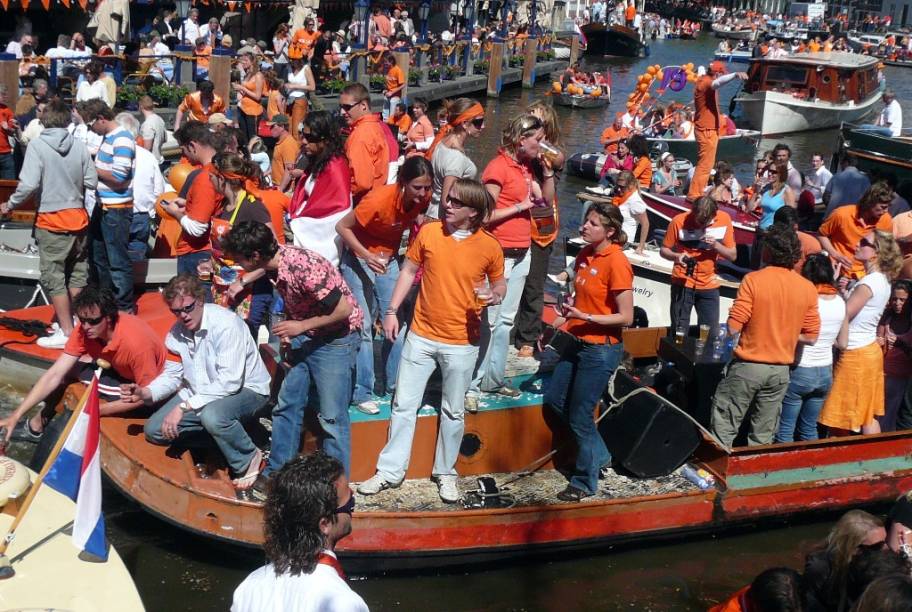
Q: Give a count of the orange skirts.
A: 1